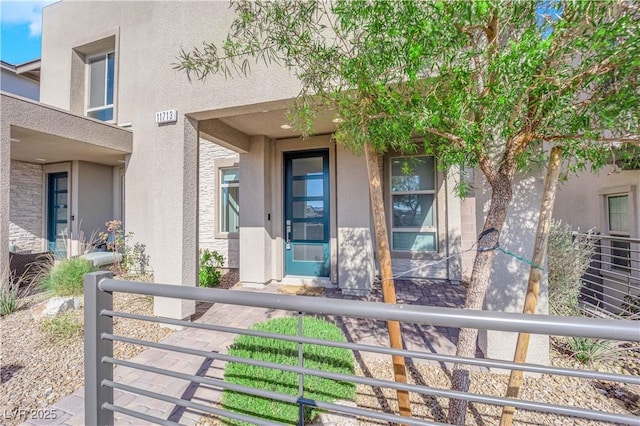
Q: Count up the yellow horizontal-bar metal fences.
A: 0